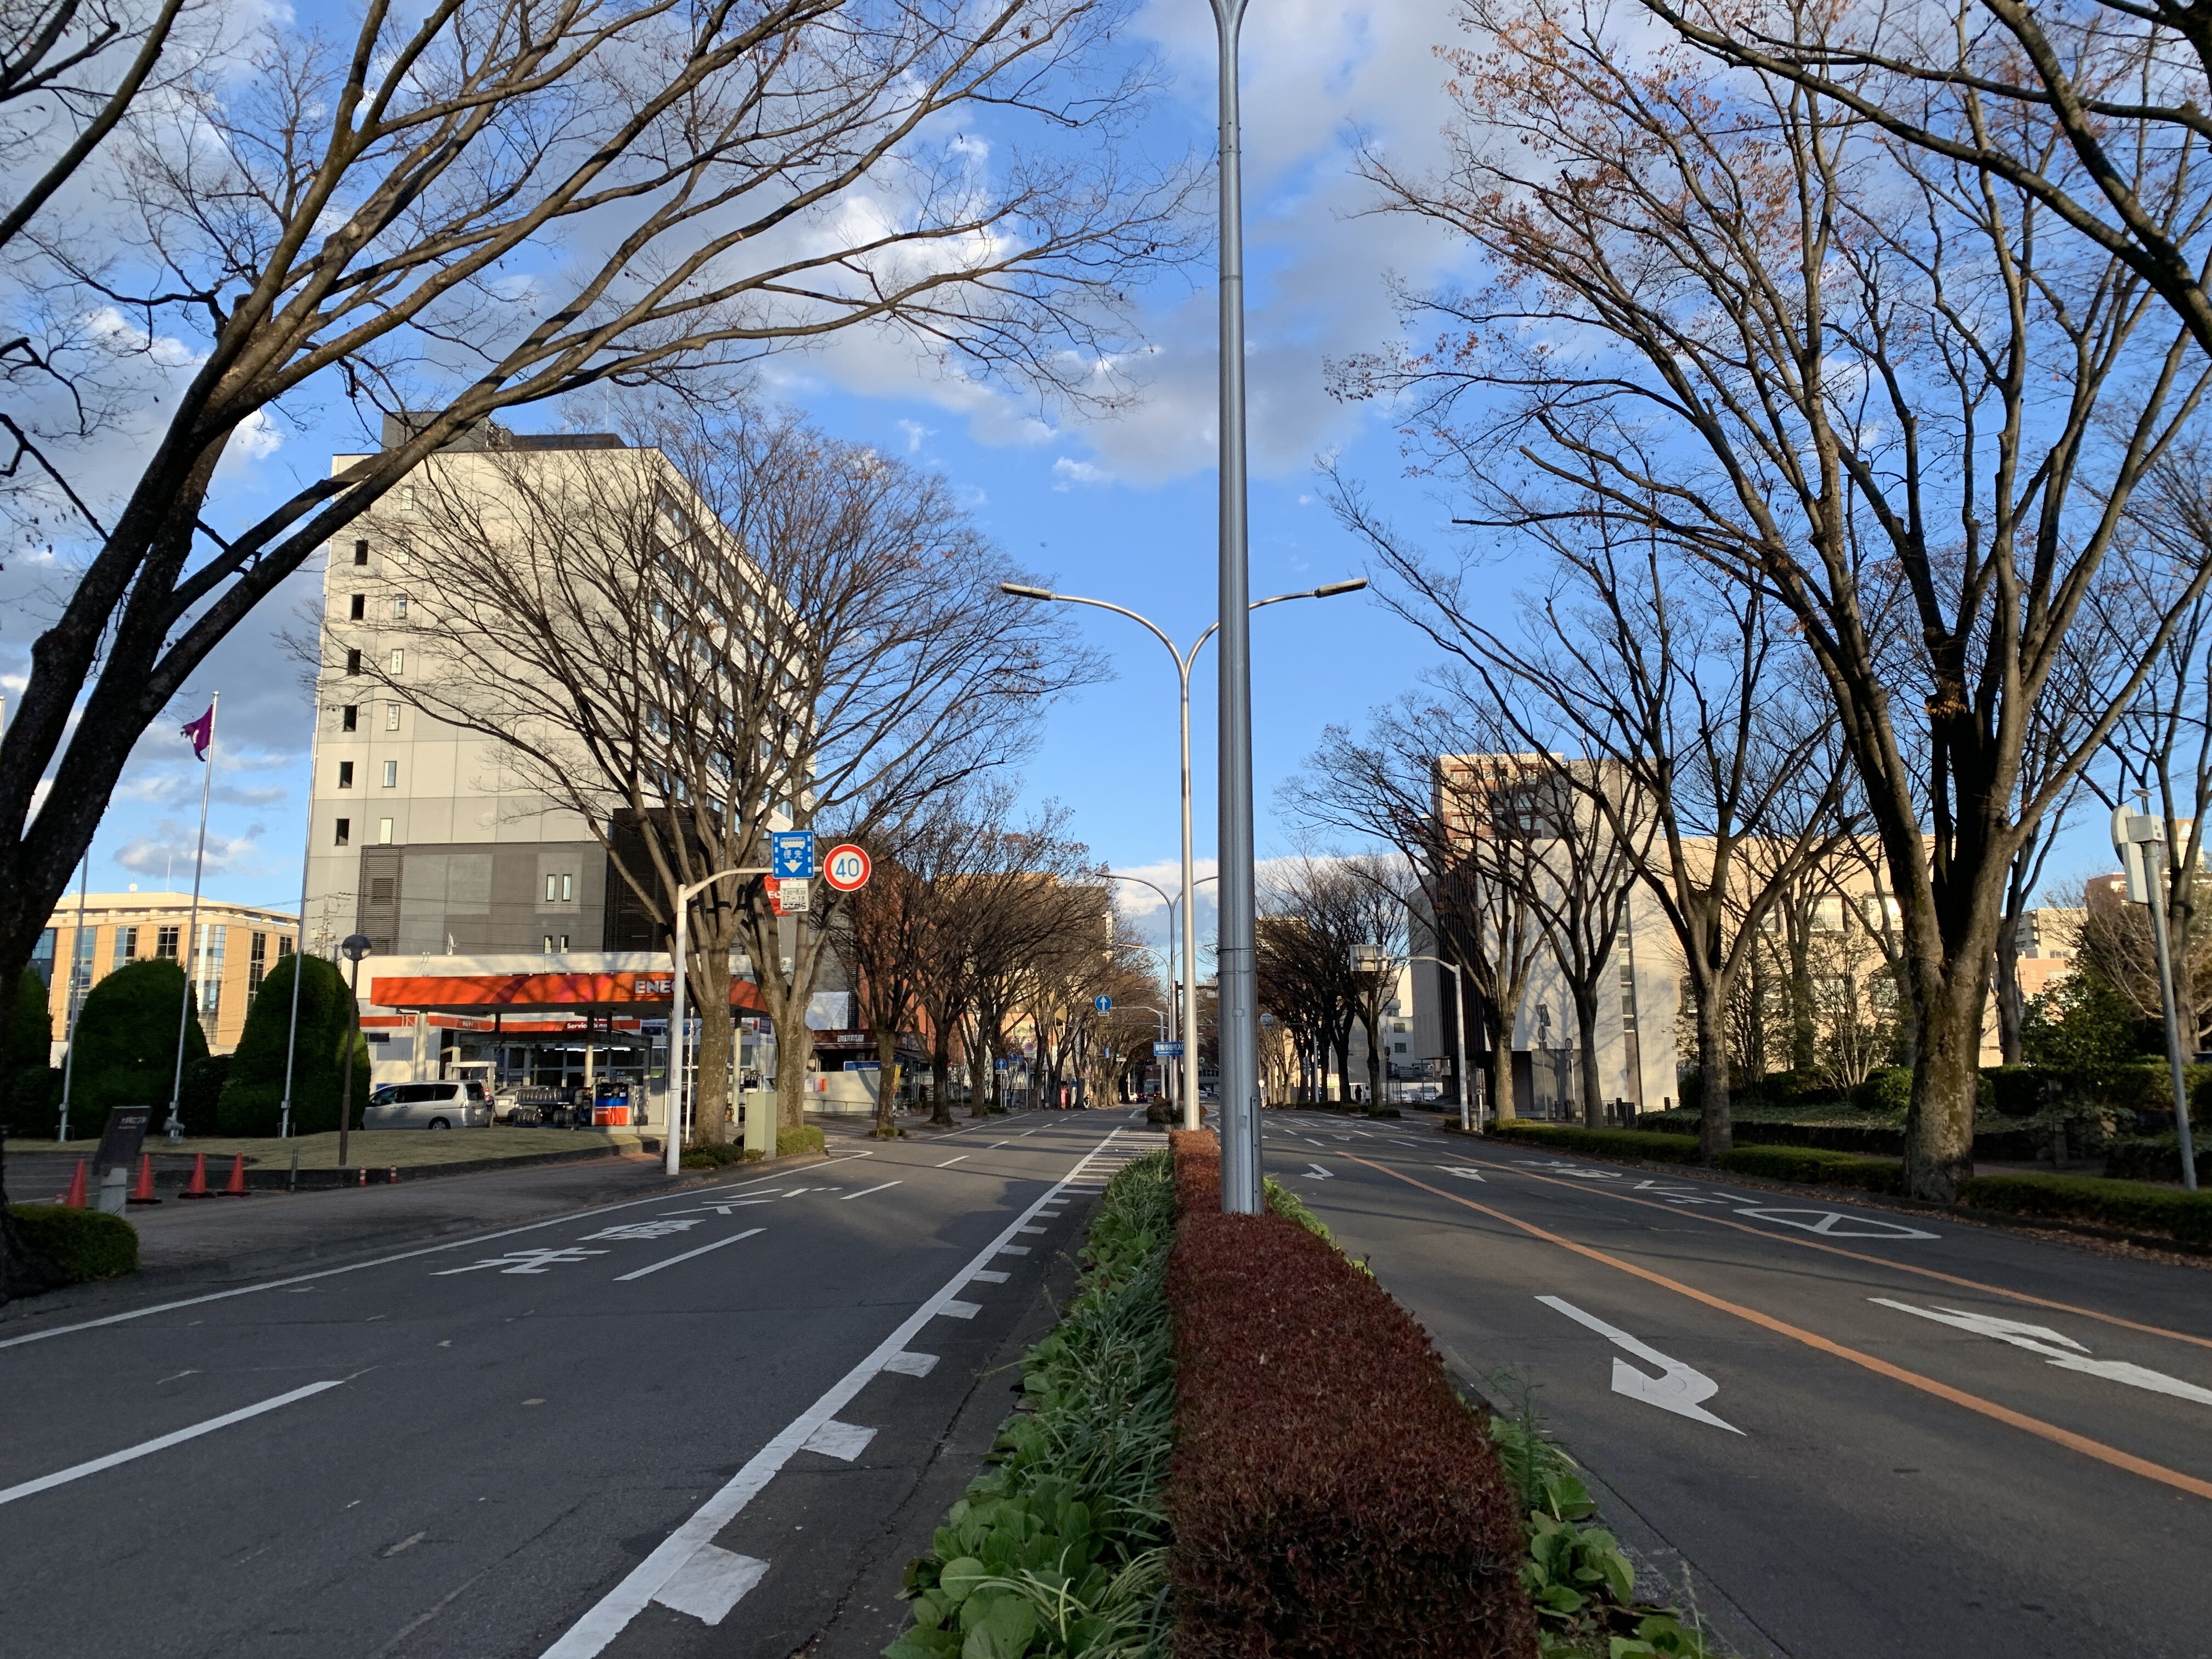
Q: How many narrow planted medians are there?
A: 1